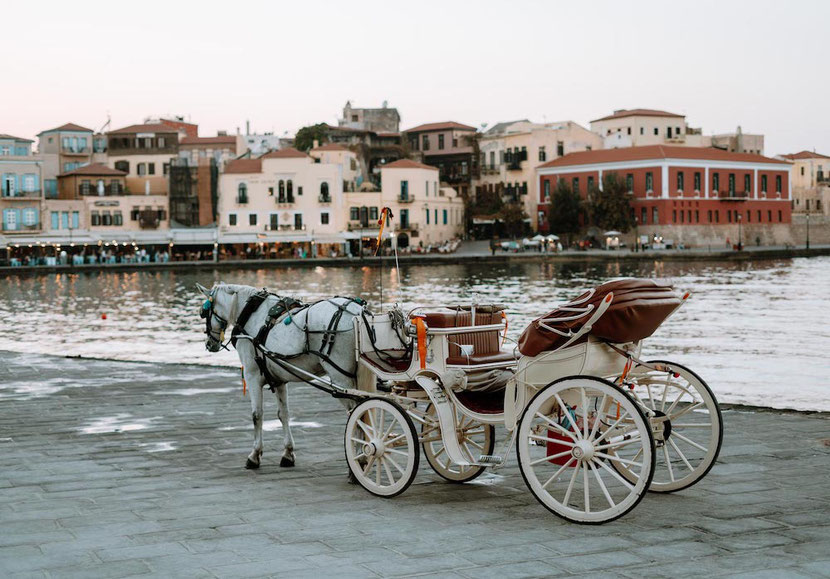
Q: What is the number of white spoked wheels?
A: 4